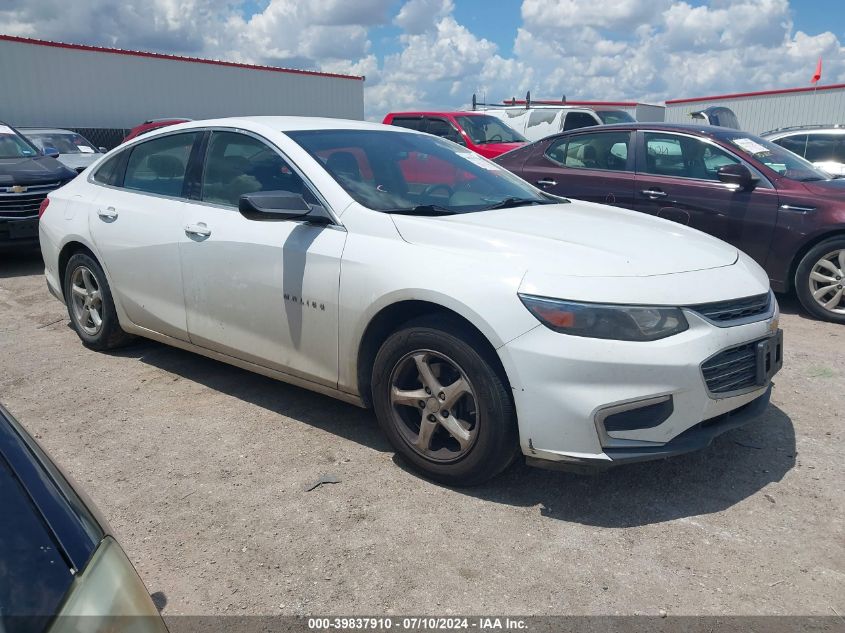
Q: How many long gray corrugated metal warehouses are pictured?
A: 3